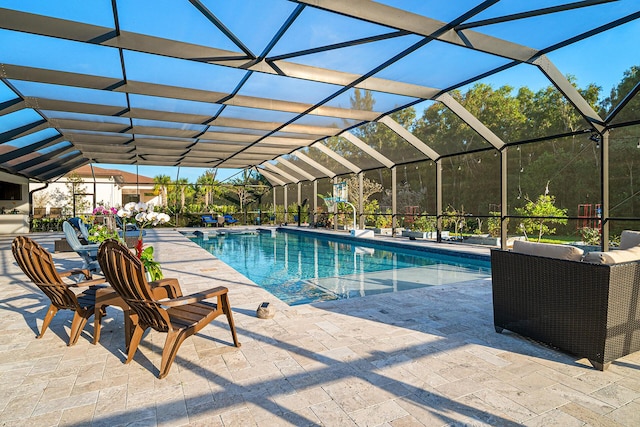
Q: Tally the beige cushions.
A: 3